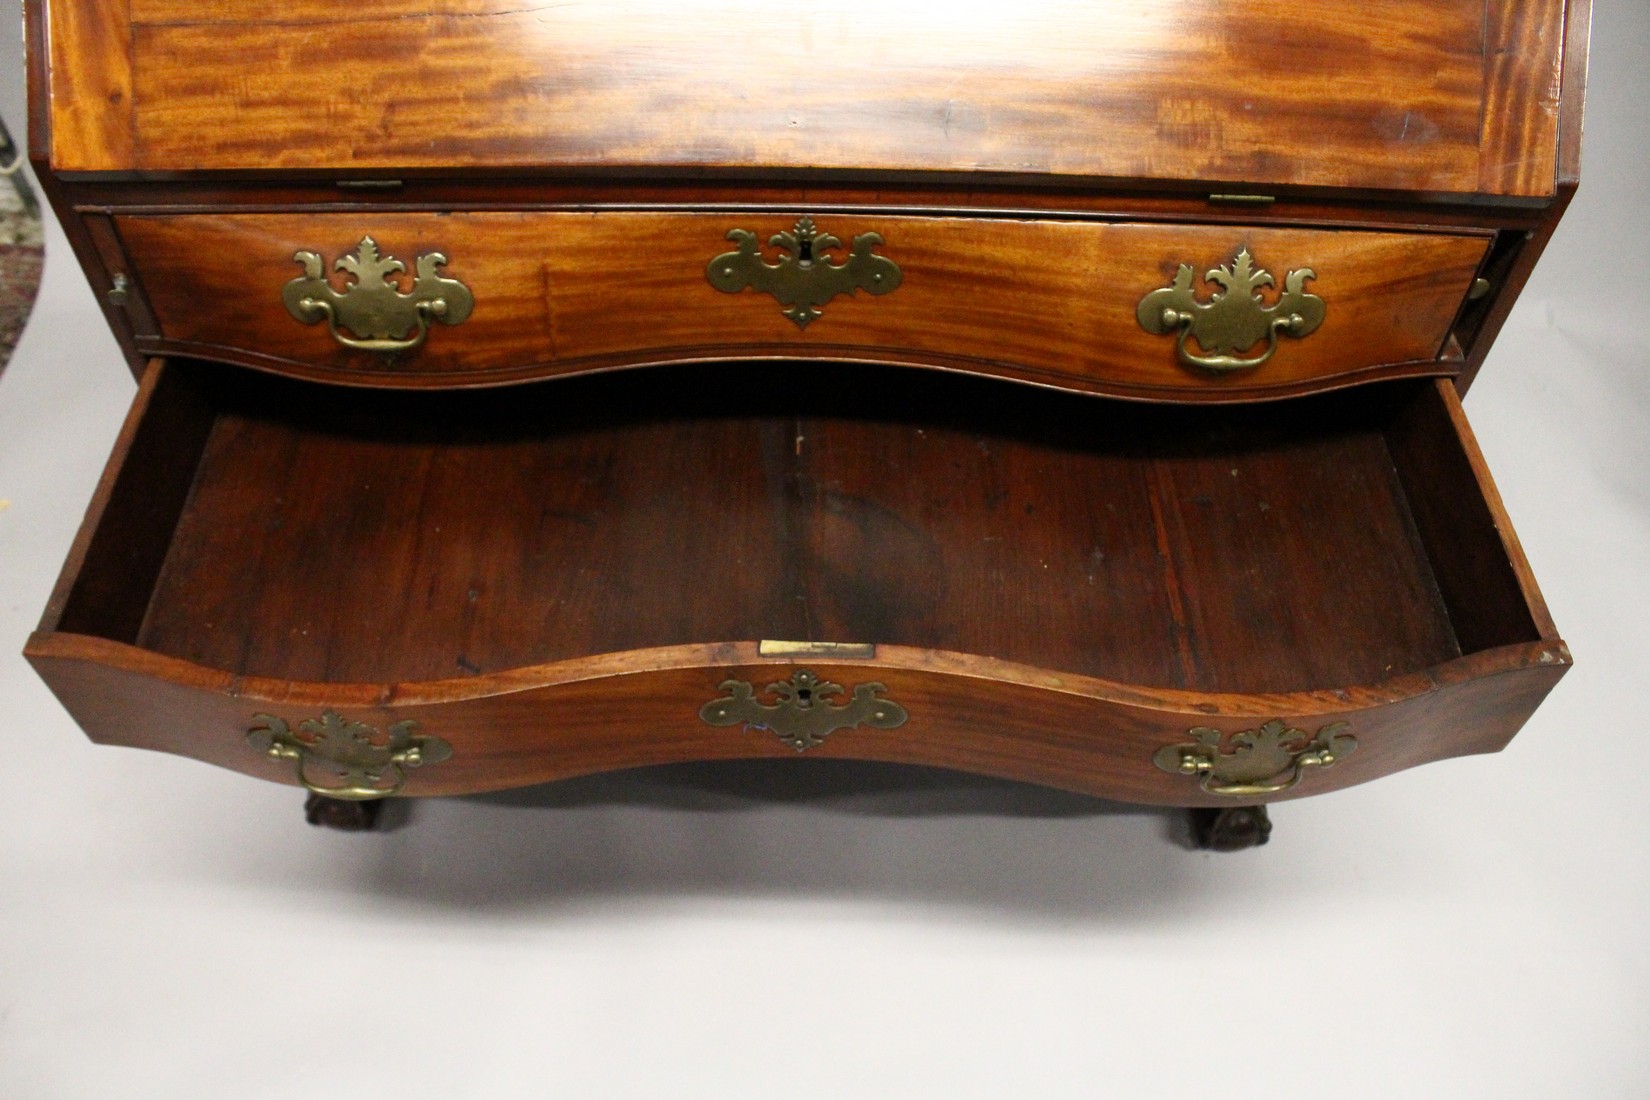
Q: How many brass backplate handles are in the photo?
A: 4